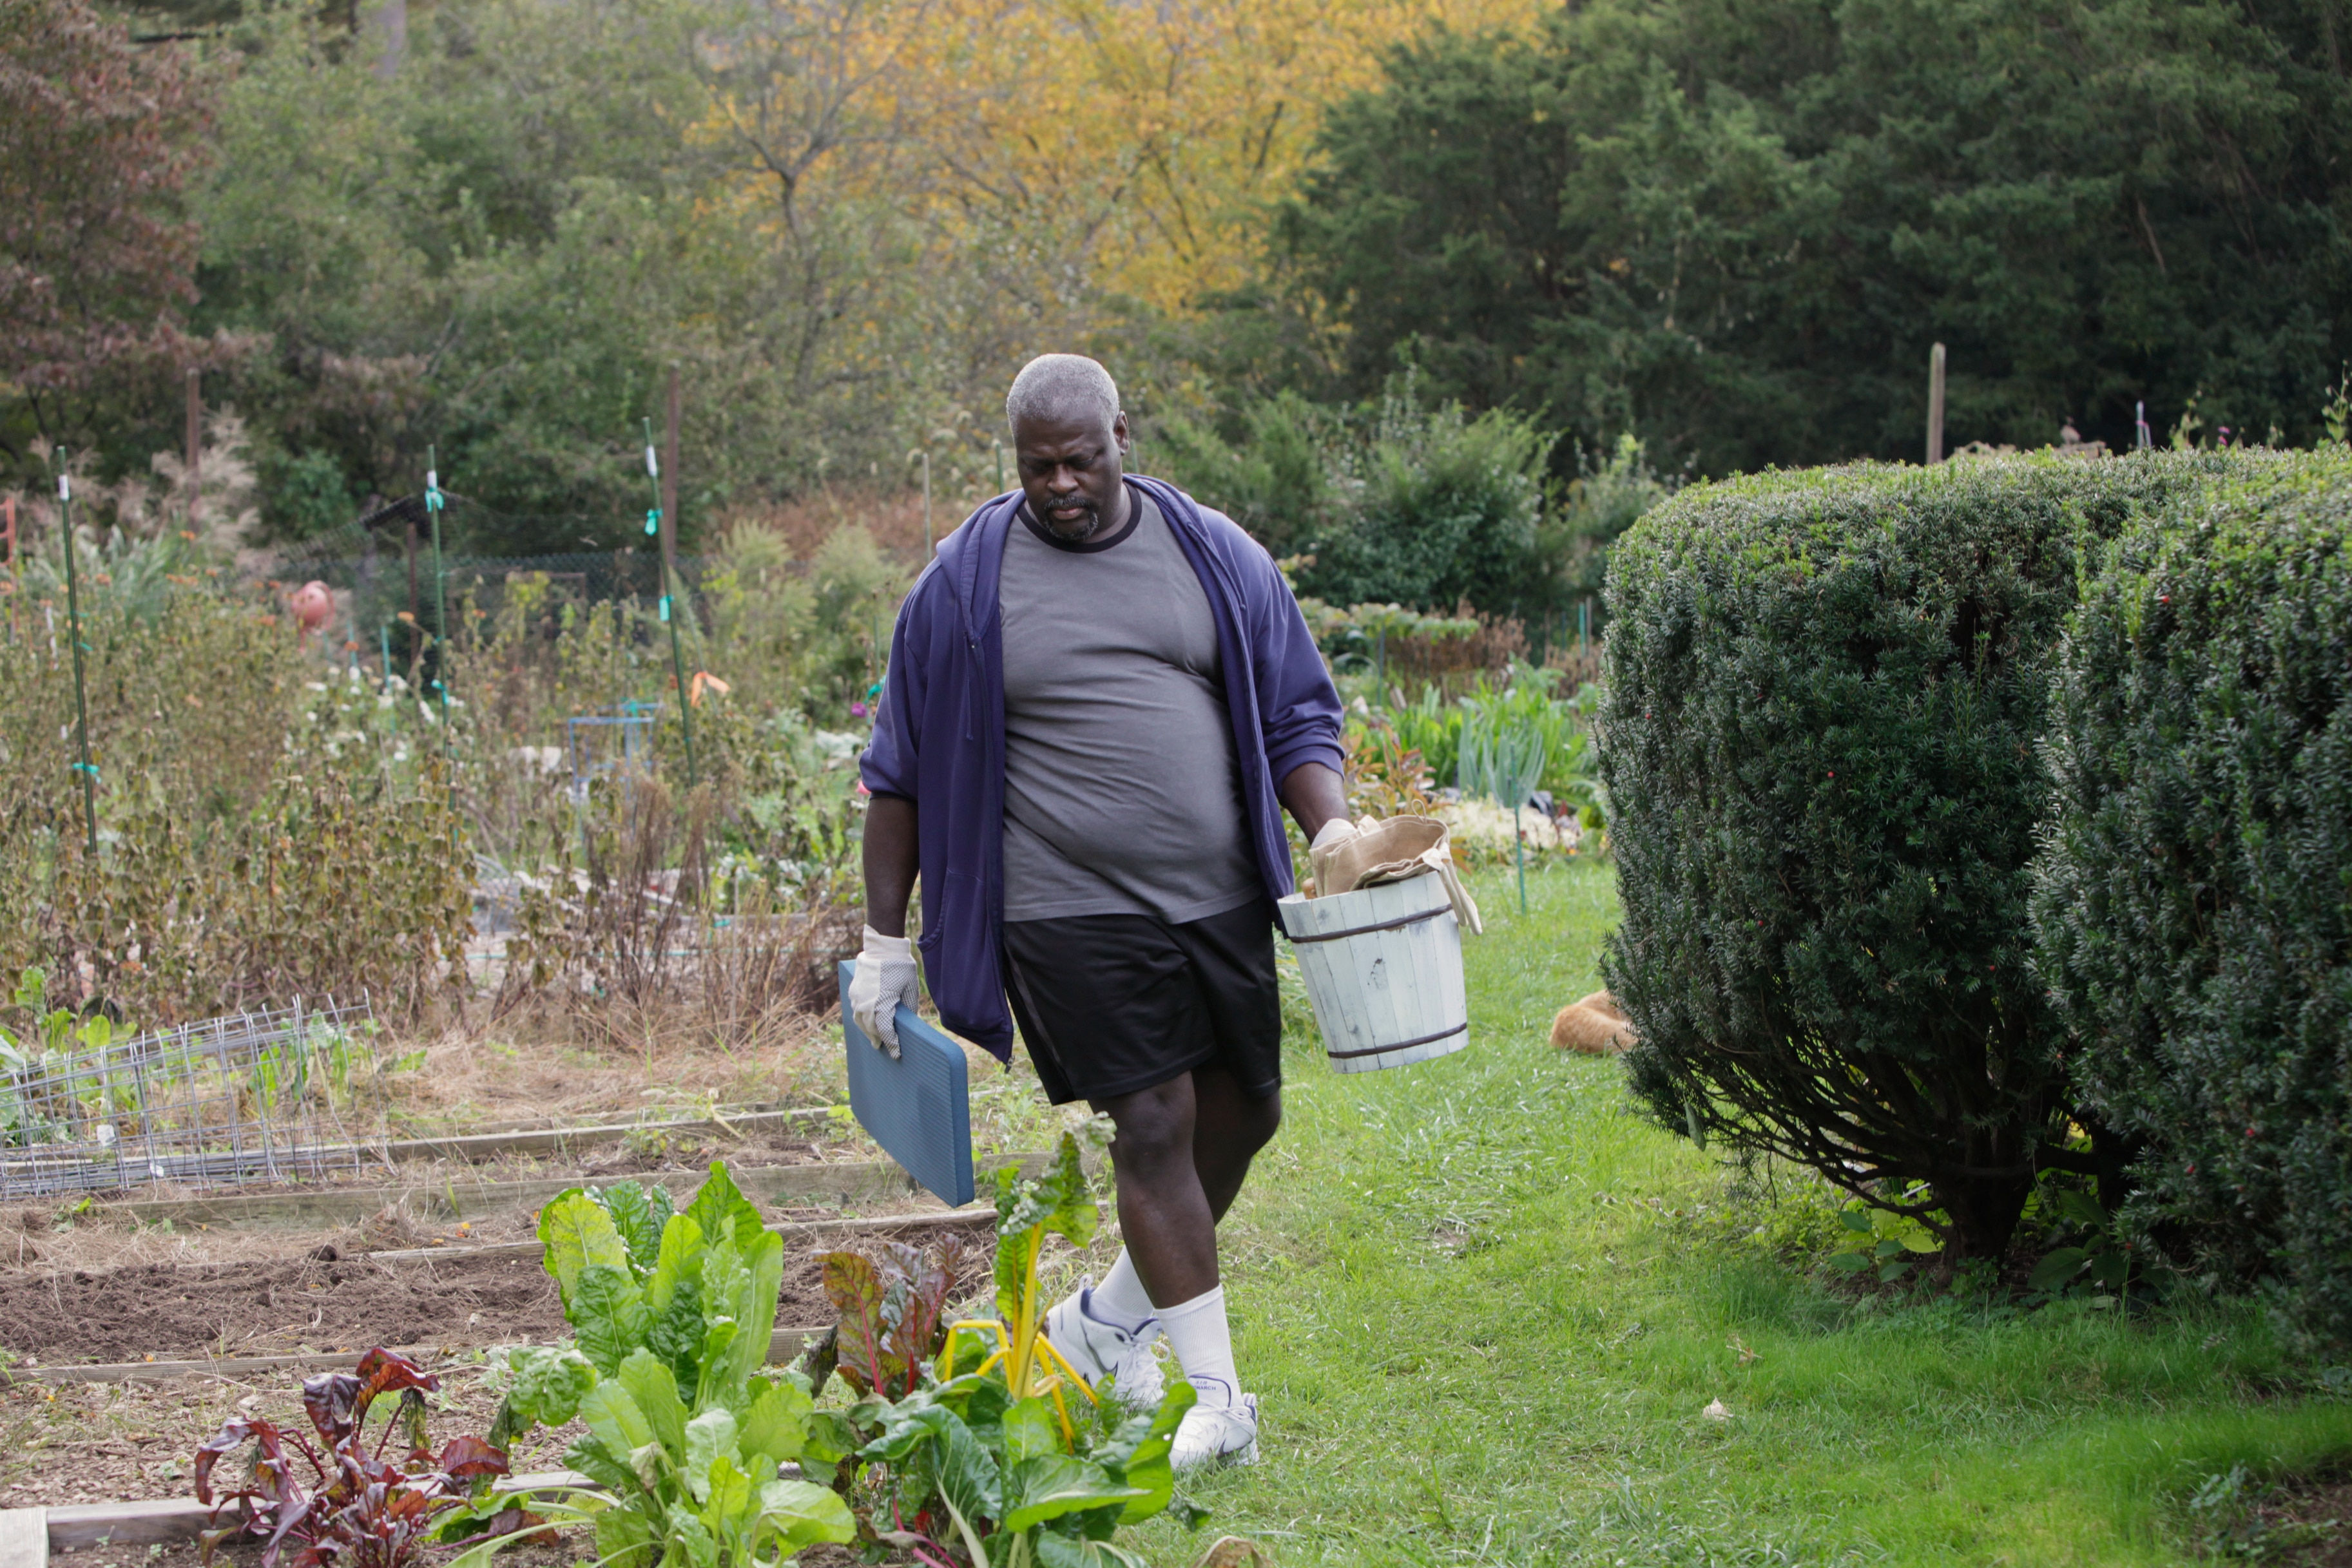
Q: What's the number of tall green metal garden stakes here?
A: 3